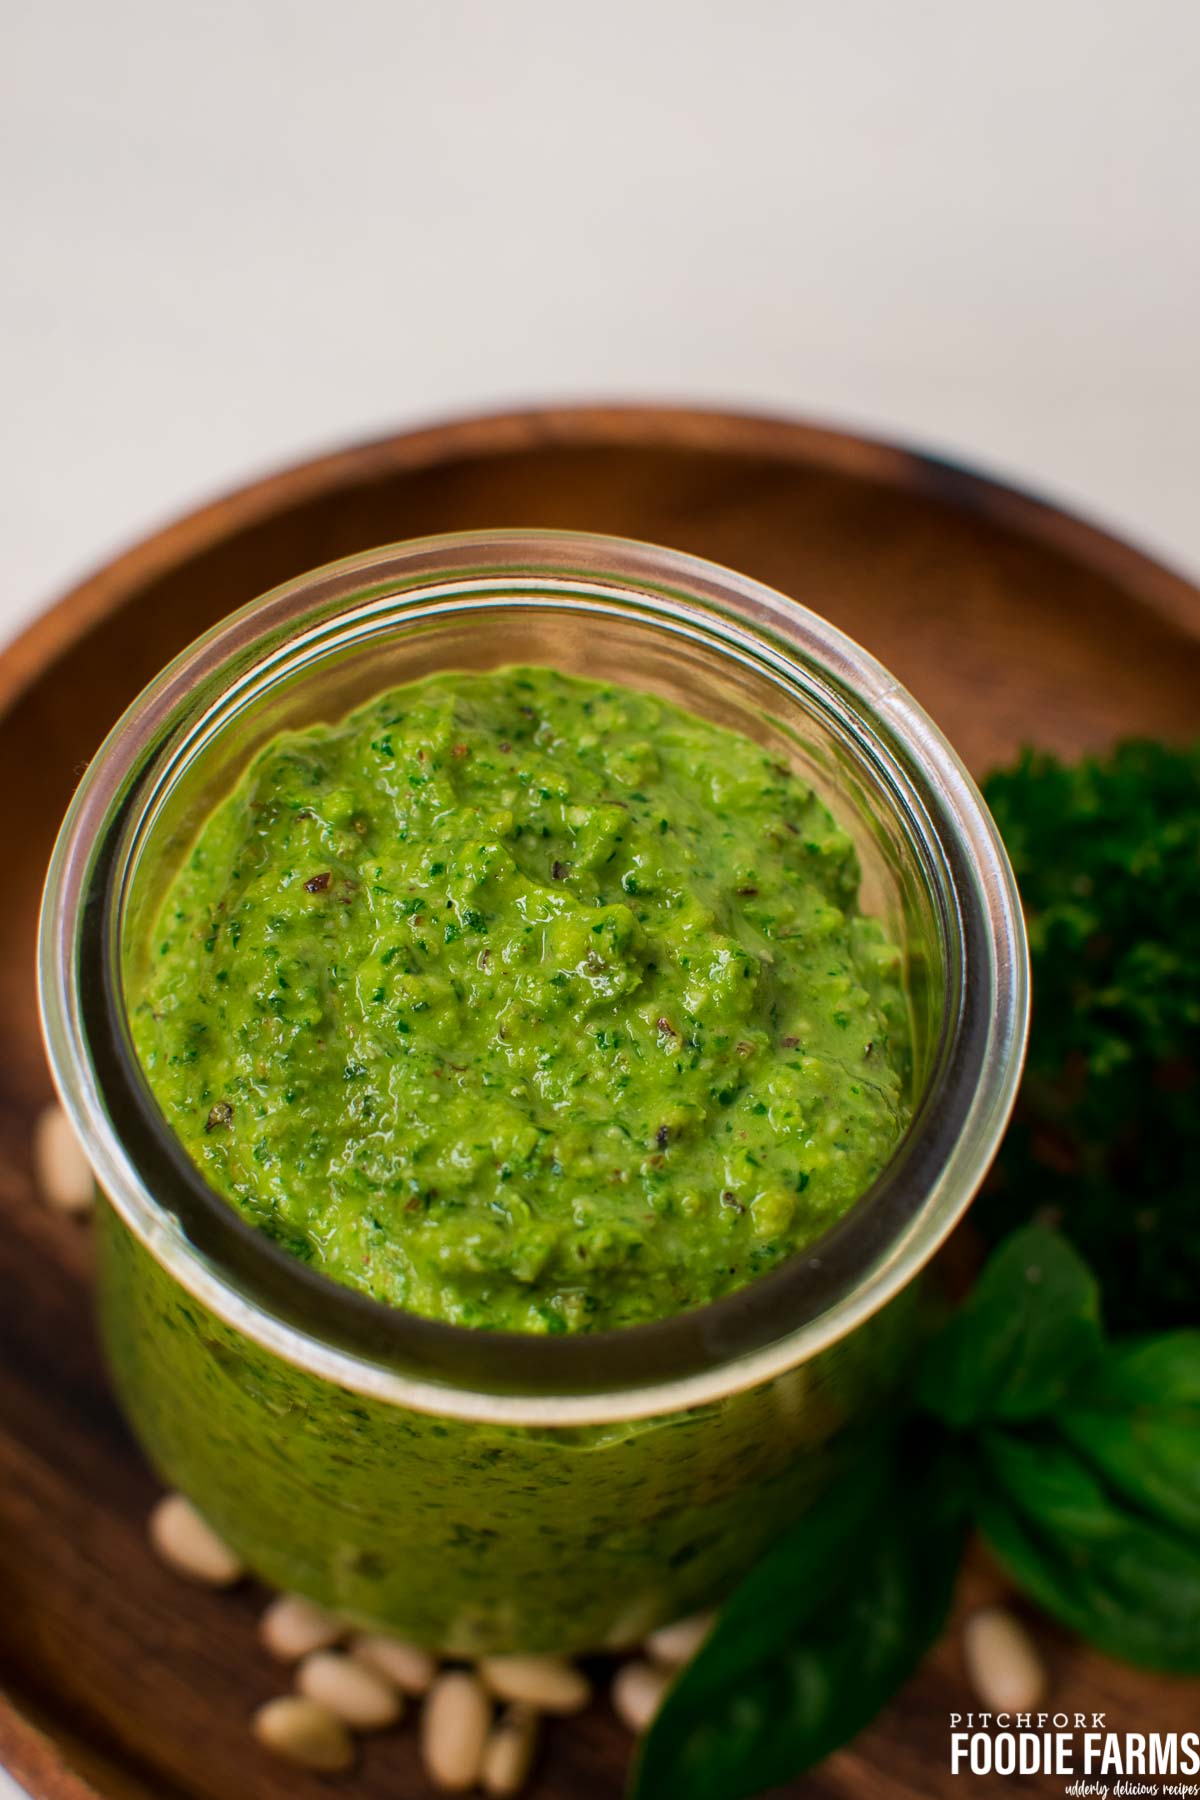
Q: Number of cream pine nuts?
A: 12